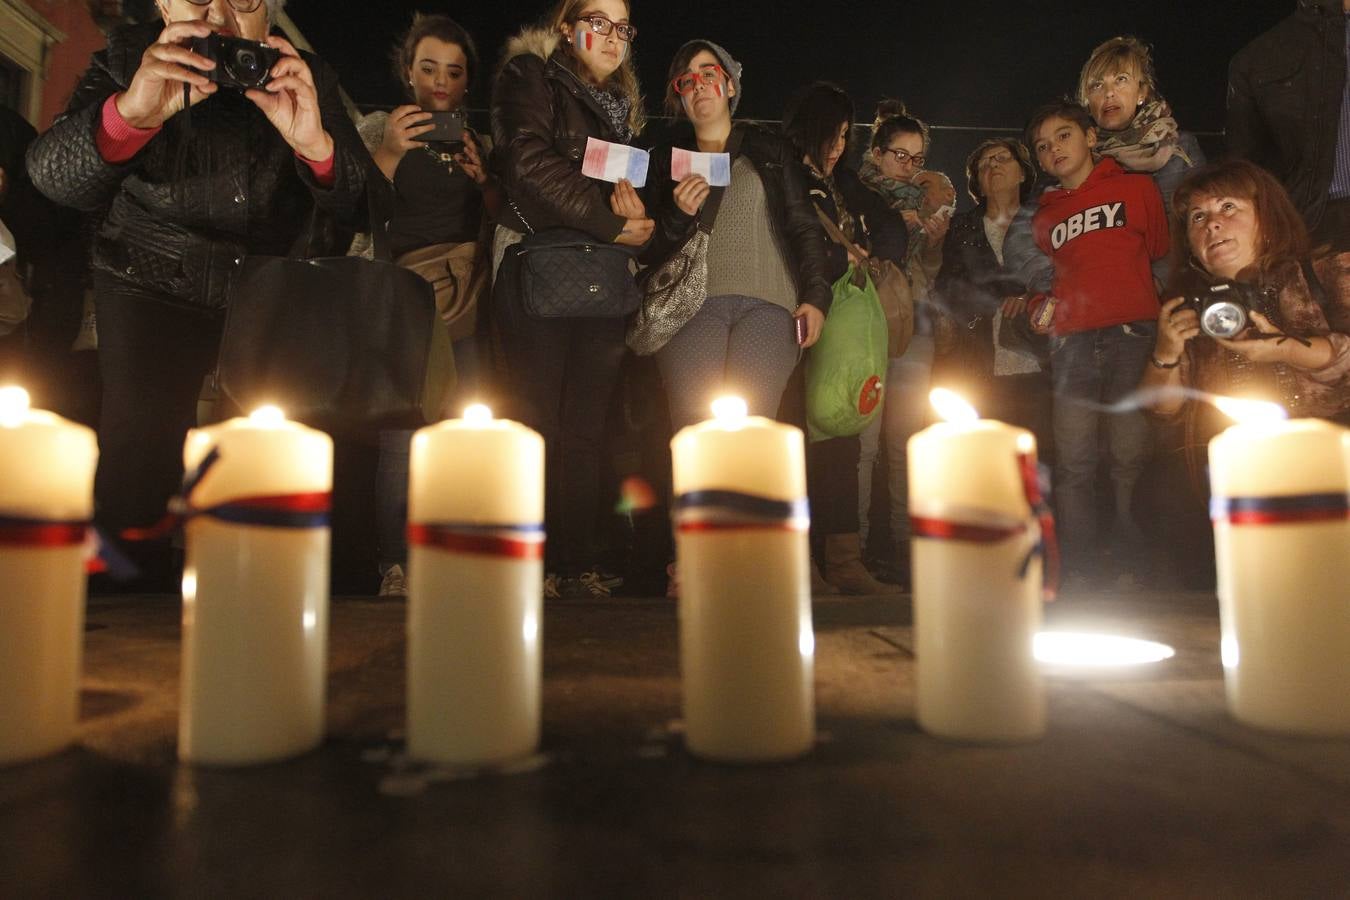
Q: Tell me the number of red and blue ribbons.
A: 6